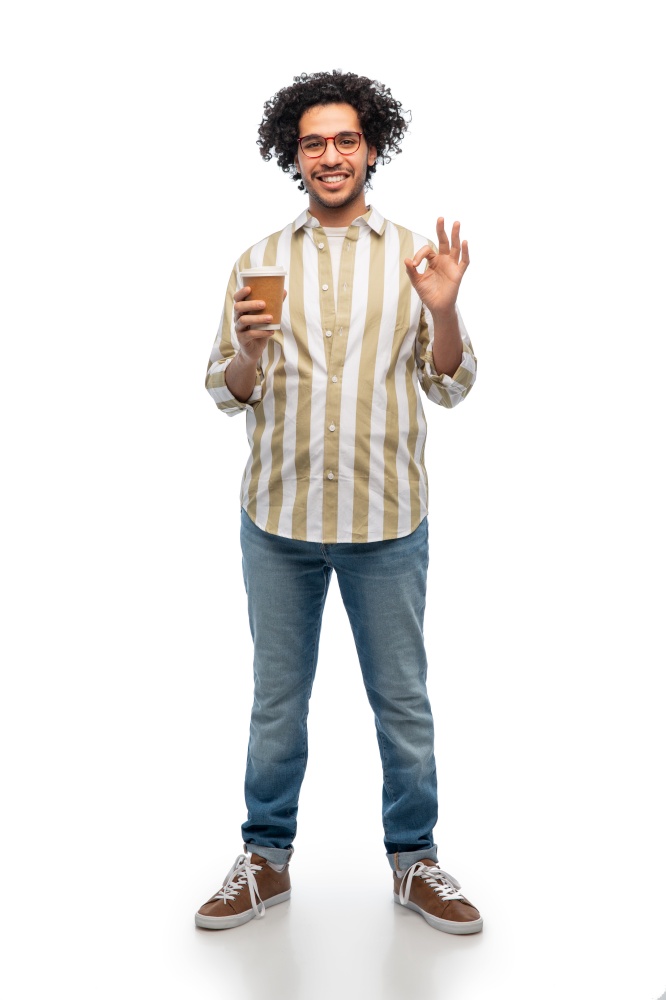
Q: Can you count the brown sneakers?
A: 2